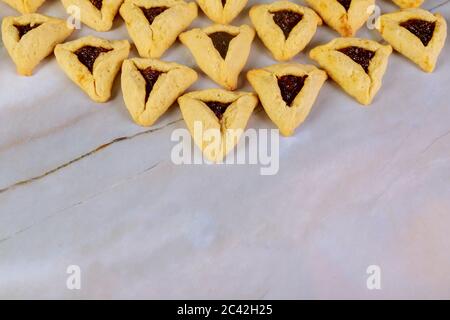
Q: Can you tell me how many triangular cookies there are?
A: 15